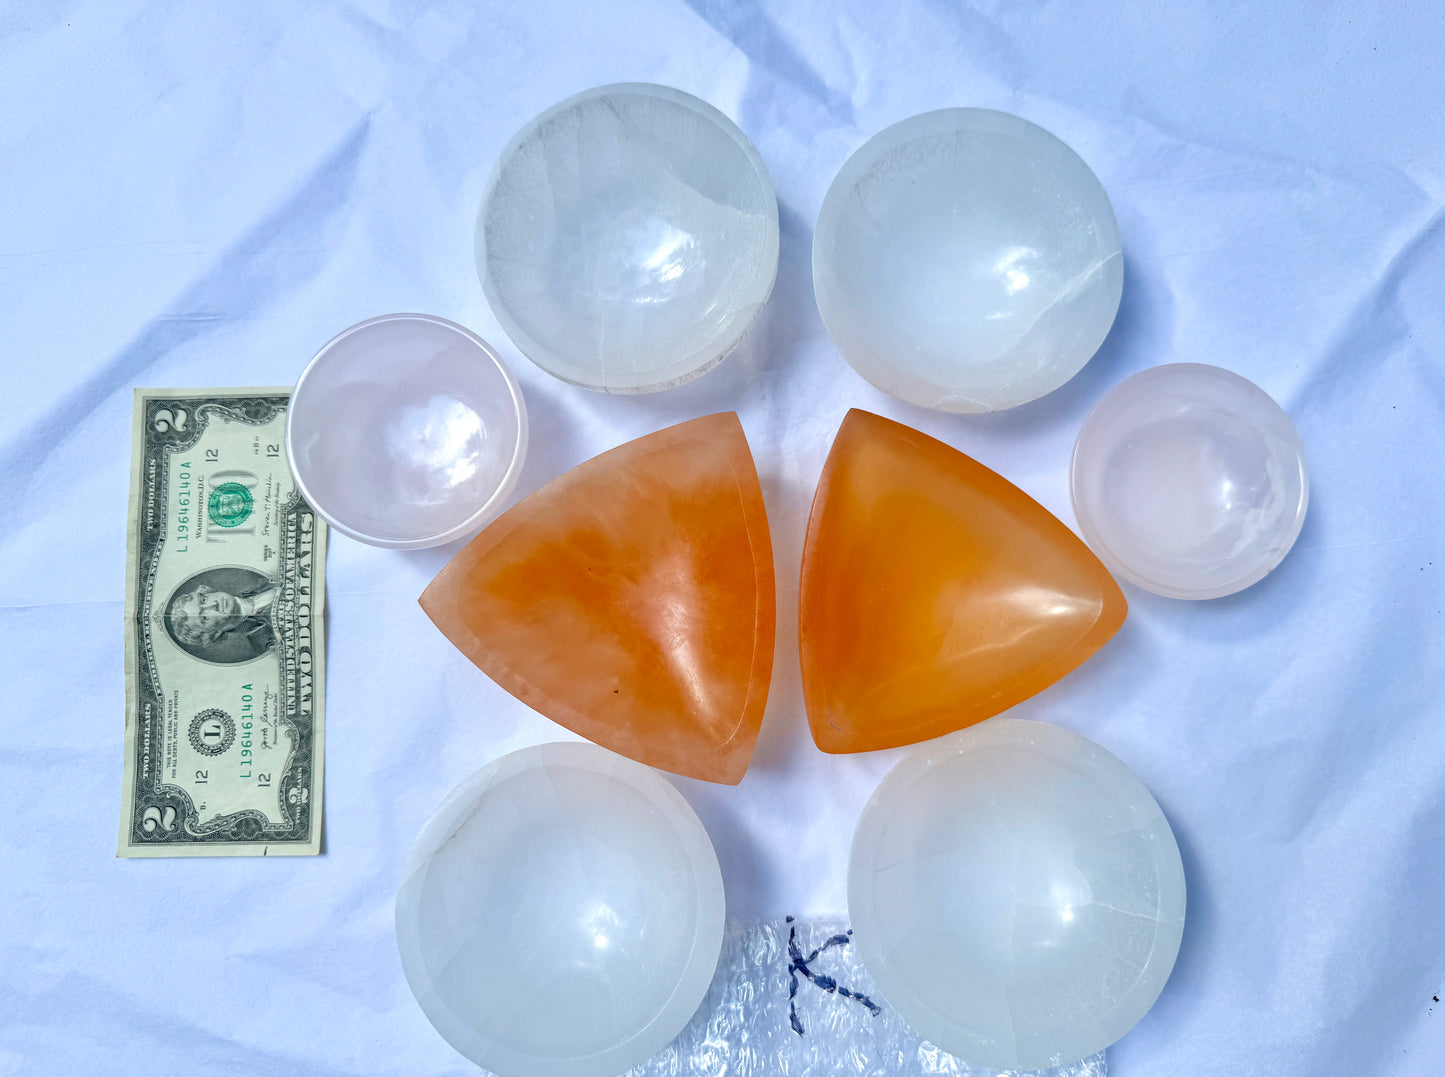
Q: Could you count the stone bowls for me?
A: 8